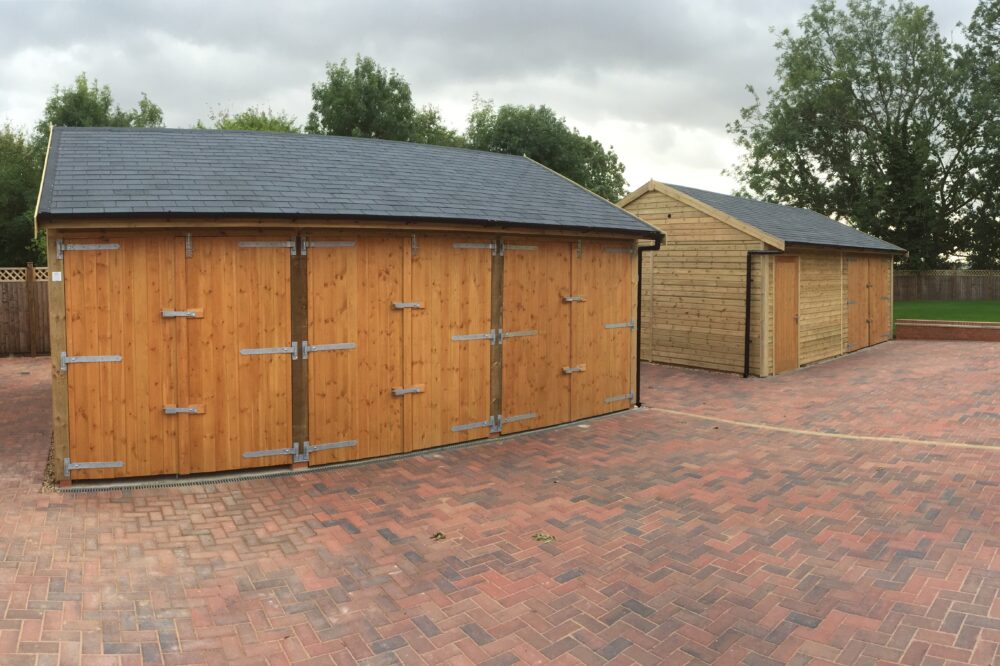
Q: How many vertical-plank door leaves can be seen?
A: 9